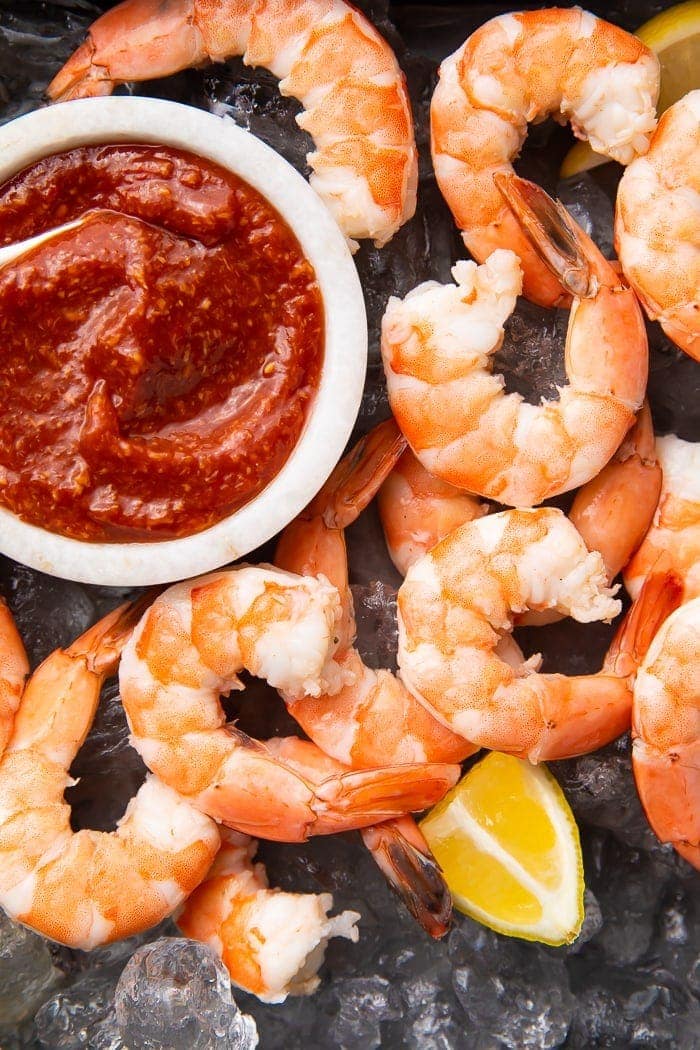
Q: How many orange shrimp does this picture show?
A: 13